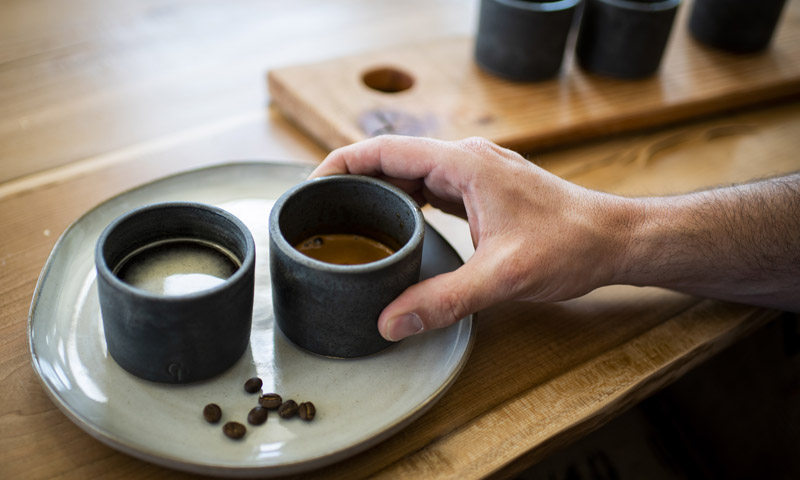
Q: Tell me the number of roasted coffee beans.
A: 7